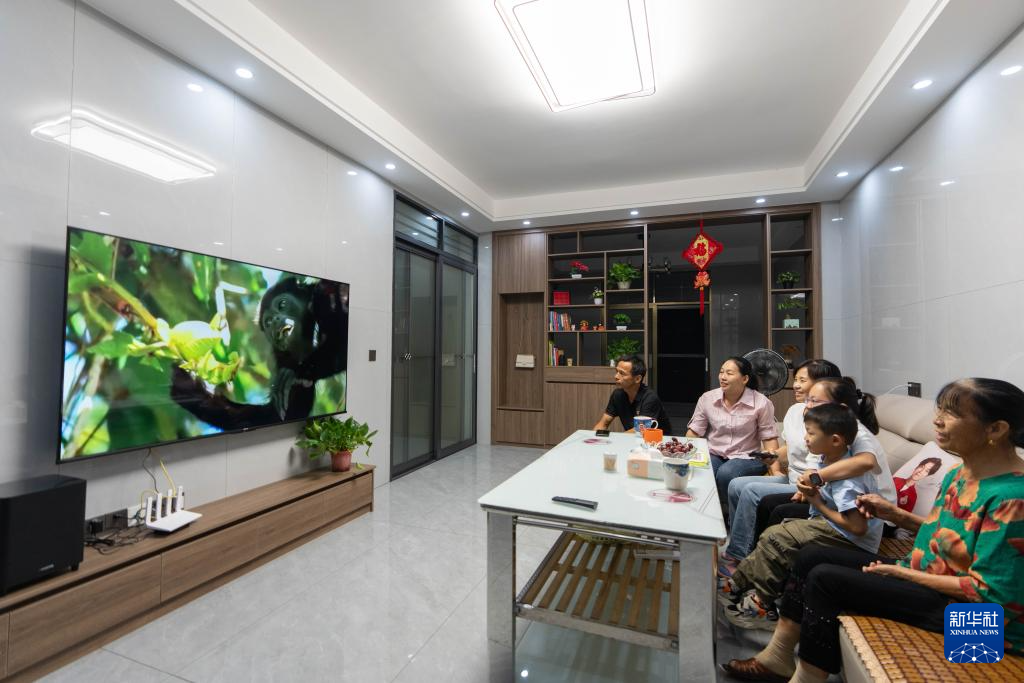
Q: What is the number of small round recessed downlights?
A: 8